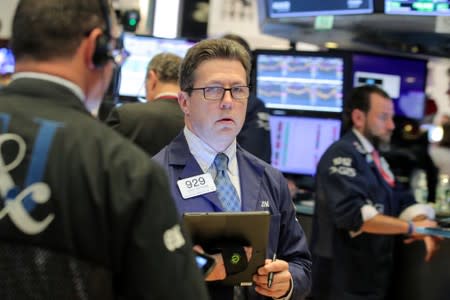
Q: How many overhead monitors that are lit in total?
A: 2